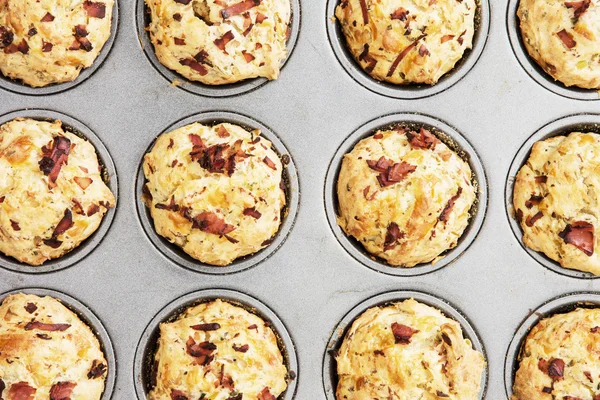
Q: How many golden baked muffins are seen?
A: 12